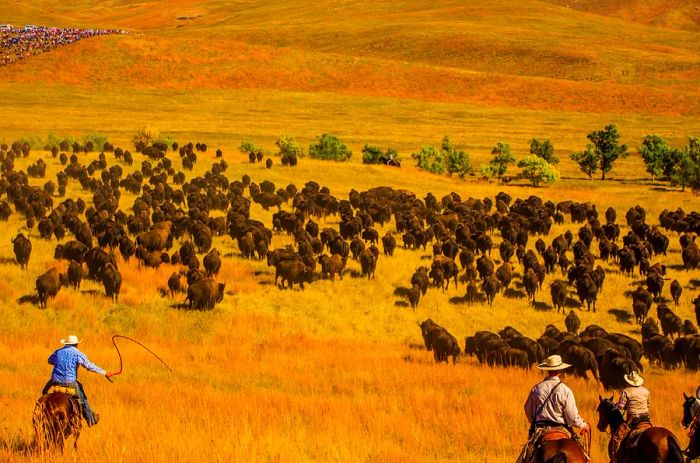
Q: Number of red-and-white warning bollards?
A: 0